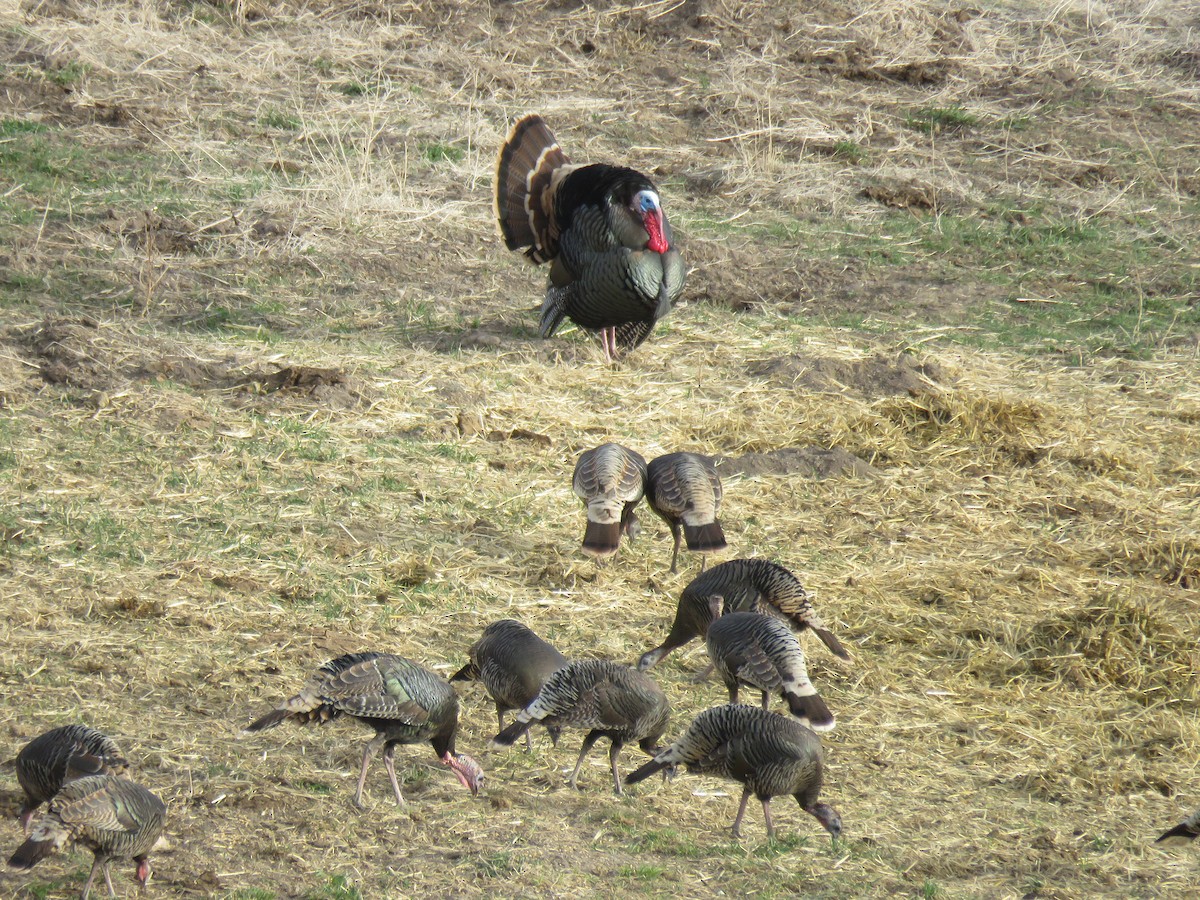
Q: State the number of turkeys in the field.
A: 12